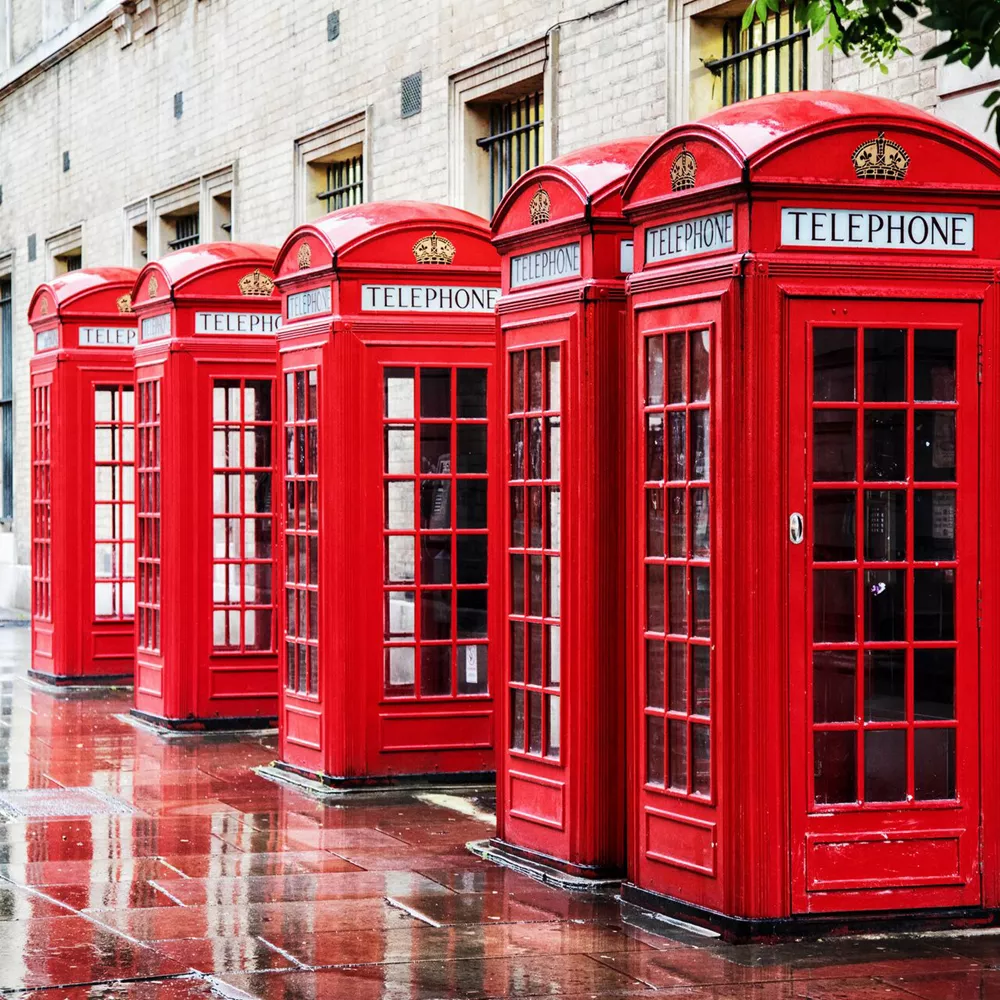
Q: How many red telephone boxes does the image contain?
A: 5